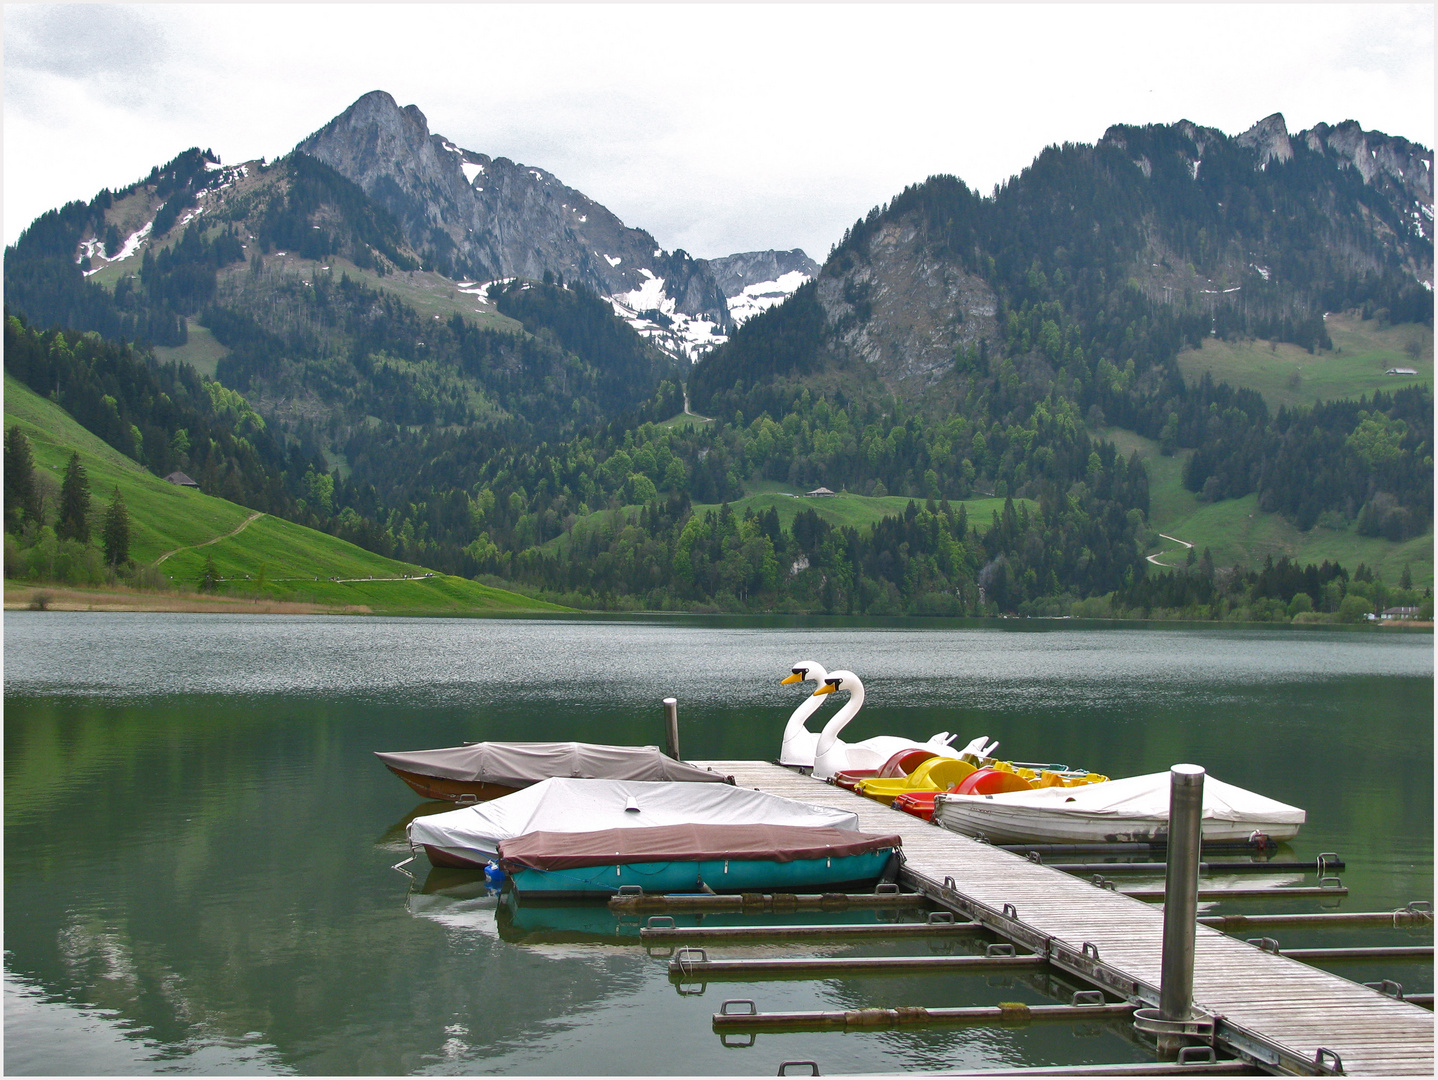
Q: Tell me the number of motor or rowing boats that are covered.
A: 4